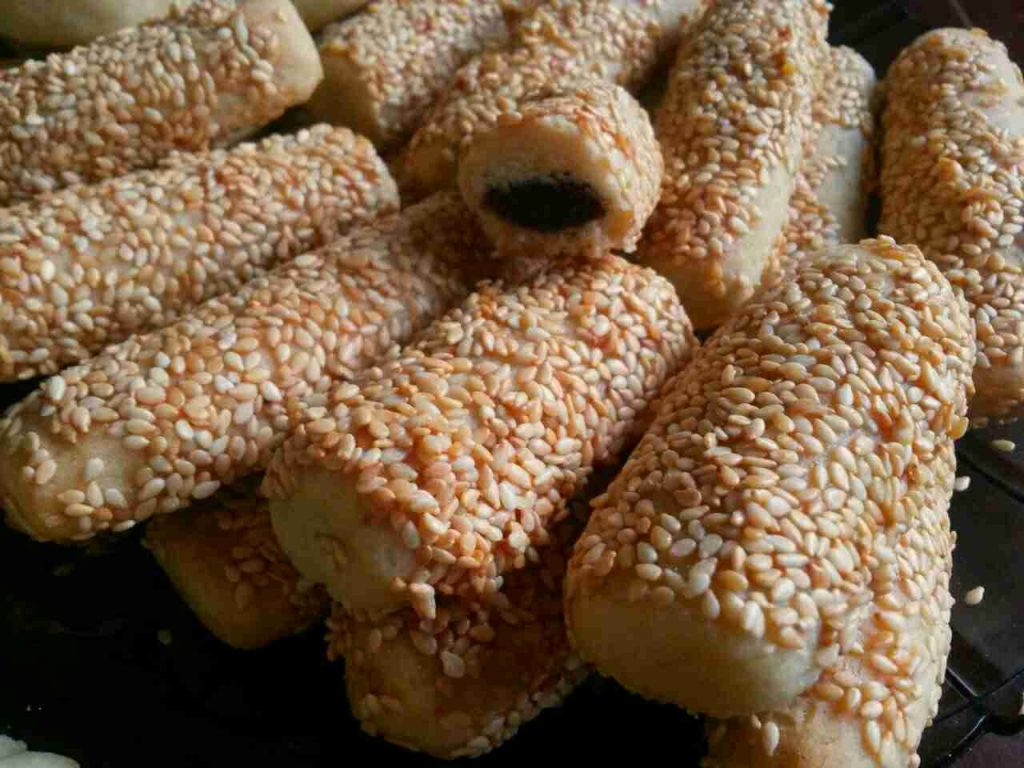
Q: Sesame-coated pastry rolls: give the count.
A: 14